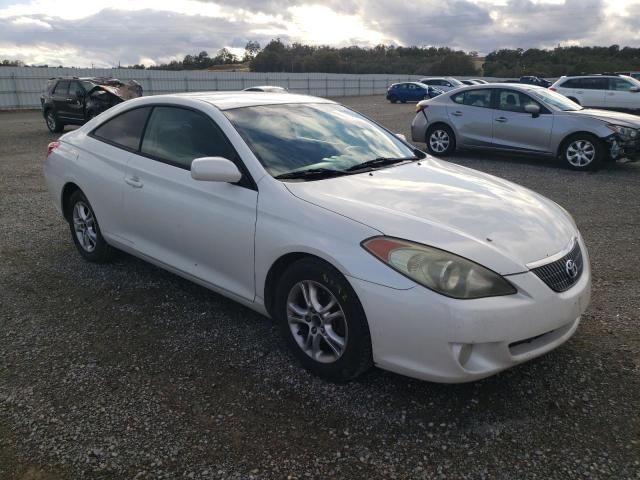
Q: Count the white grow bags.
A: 0